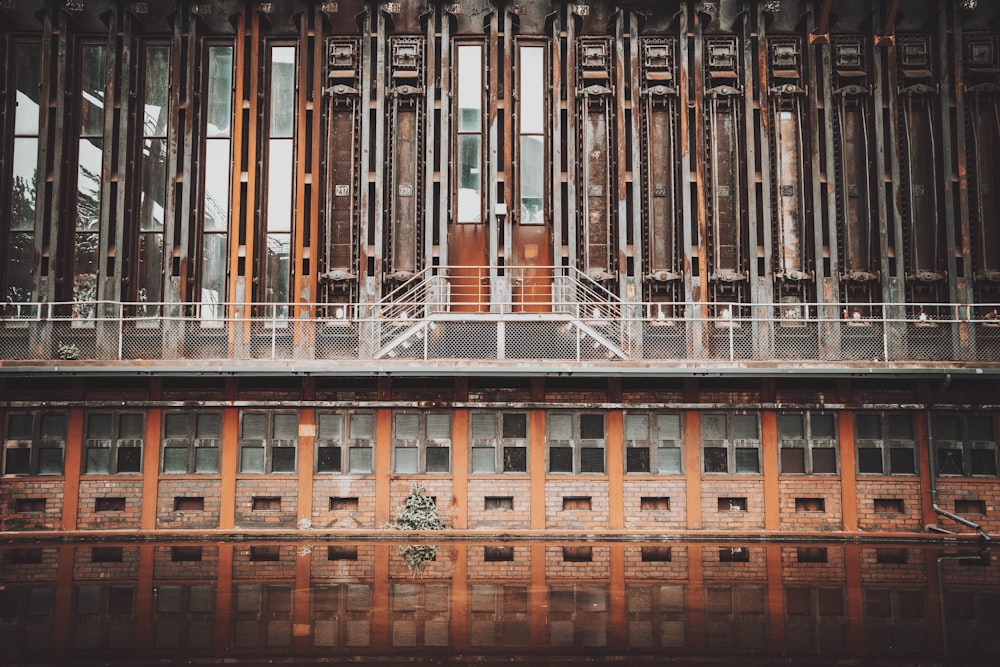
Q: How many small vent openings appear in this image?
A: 13